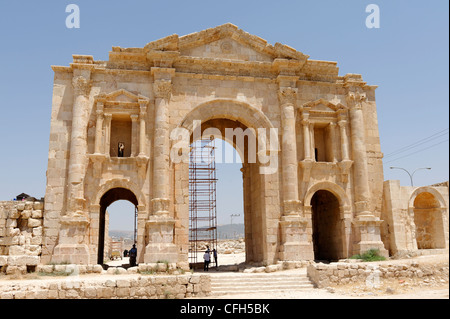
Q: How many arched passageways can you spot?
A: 3